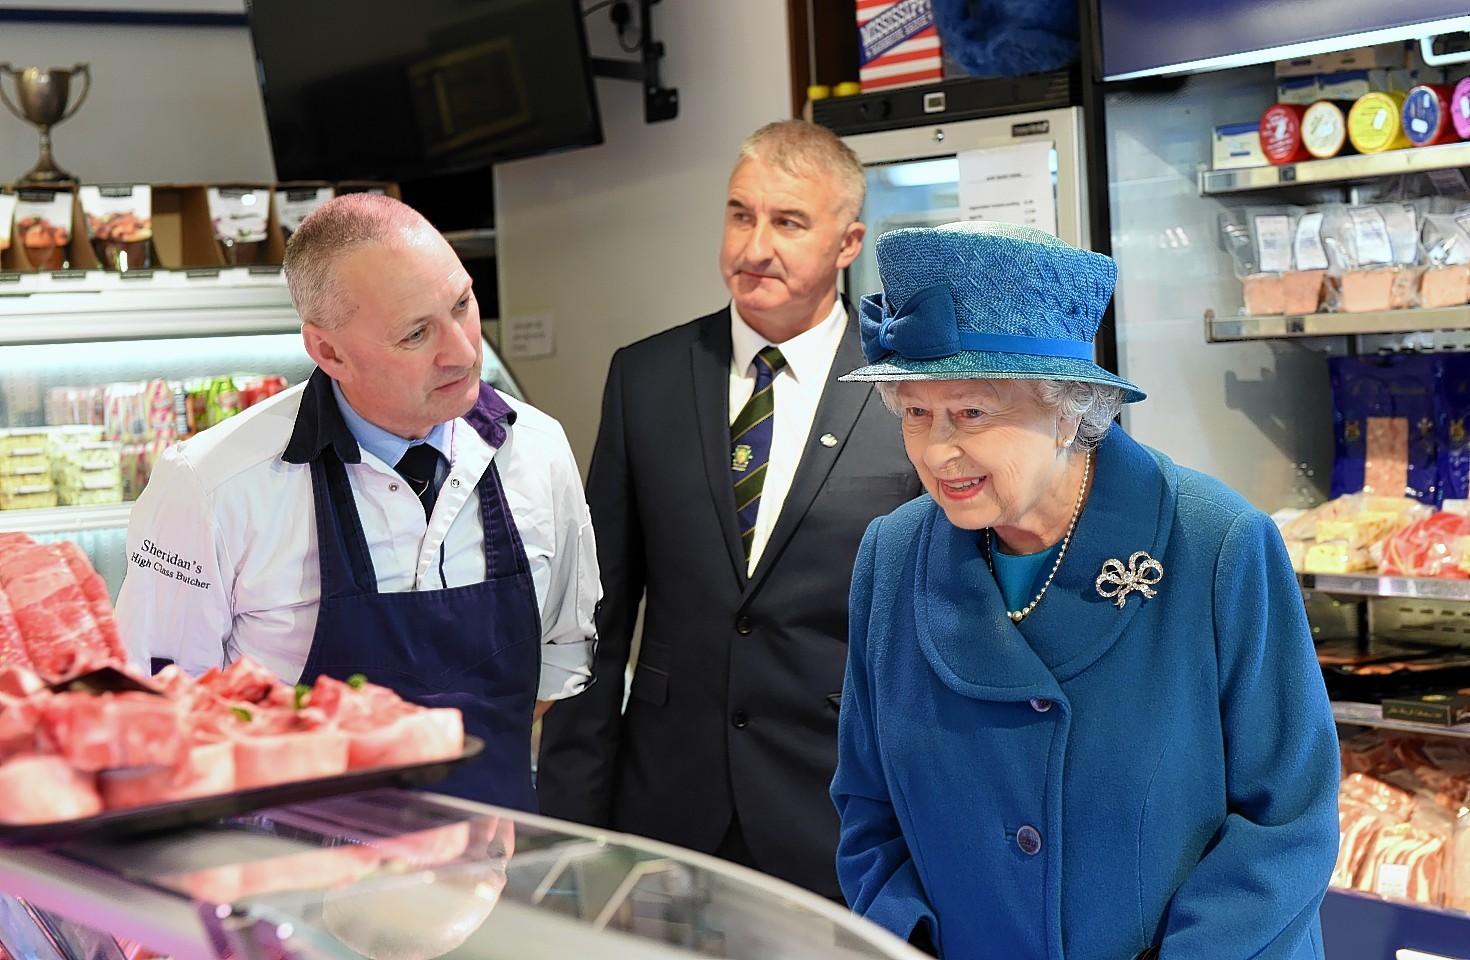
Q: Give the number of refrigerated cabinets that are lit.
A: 3